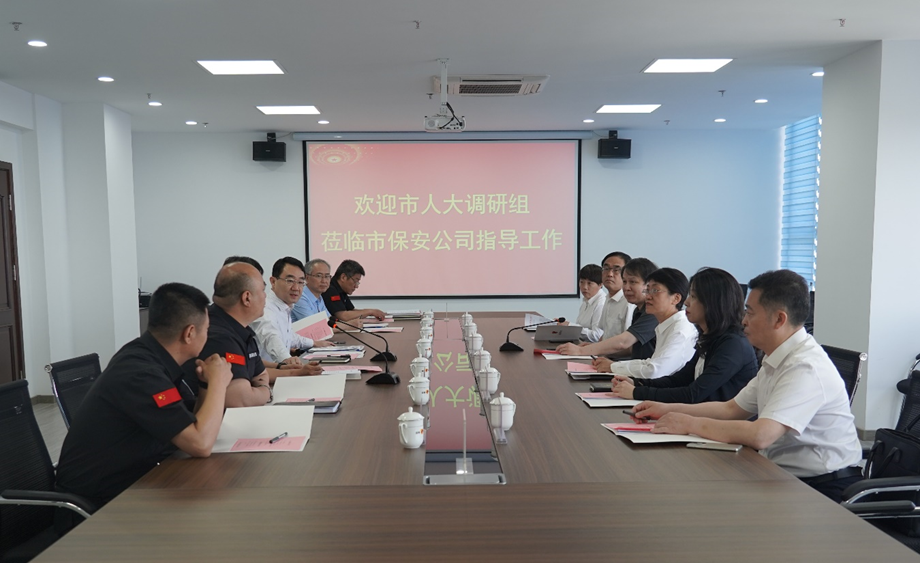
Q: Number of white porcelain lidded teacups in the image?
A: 13